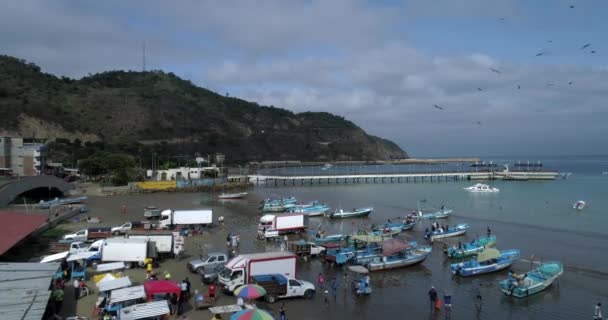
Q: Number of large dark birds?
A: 13